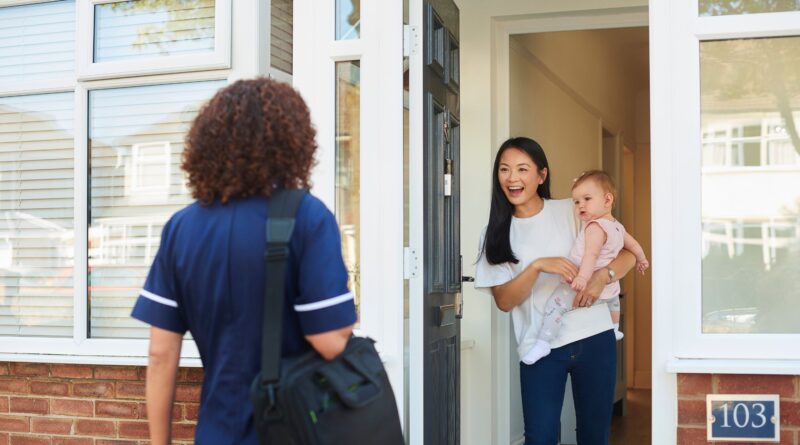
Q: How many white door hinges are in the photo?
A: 2